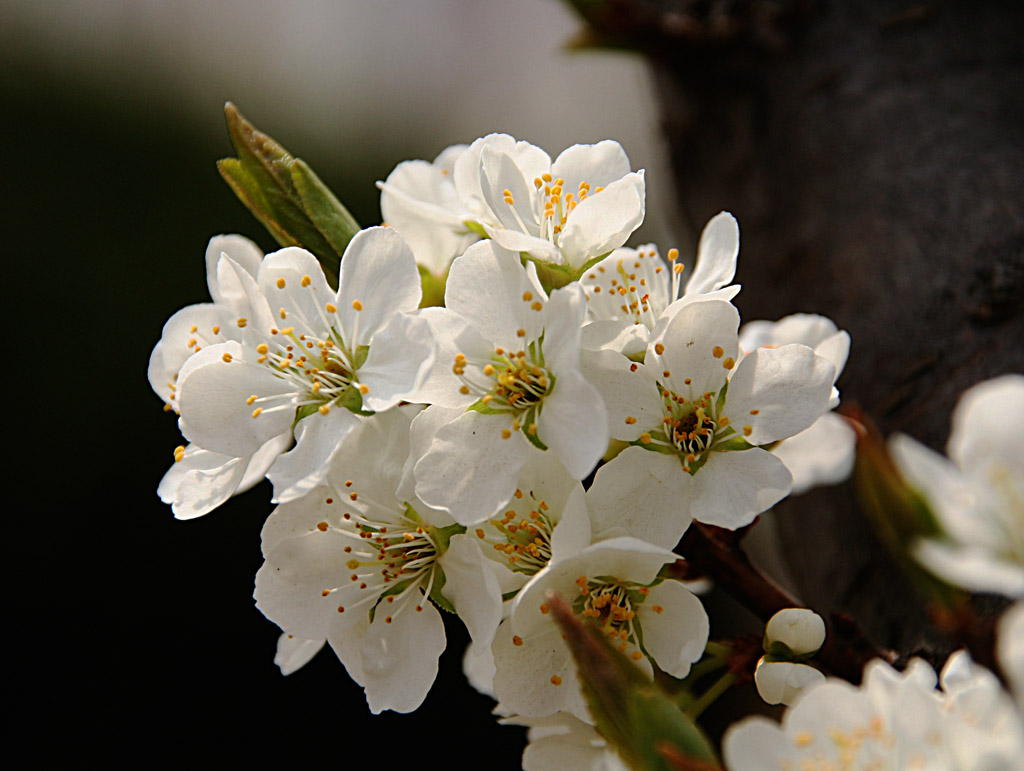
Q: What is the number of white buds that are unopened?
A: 2